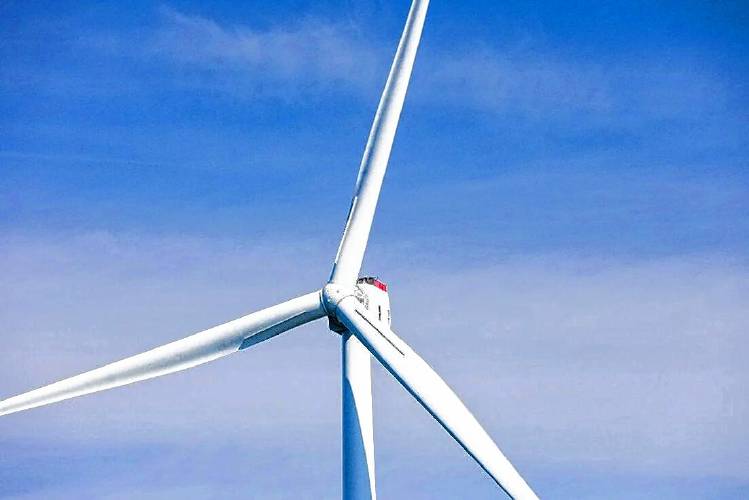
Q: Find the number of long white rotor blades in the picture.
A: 3